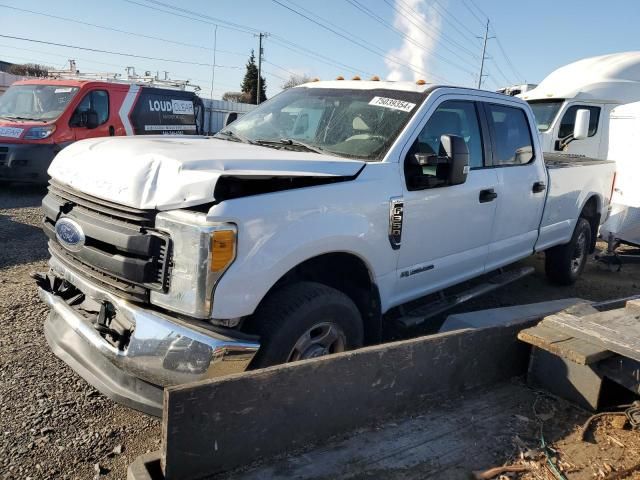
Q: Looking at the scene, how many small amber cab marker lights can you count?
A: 5